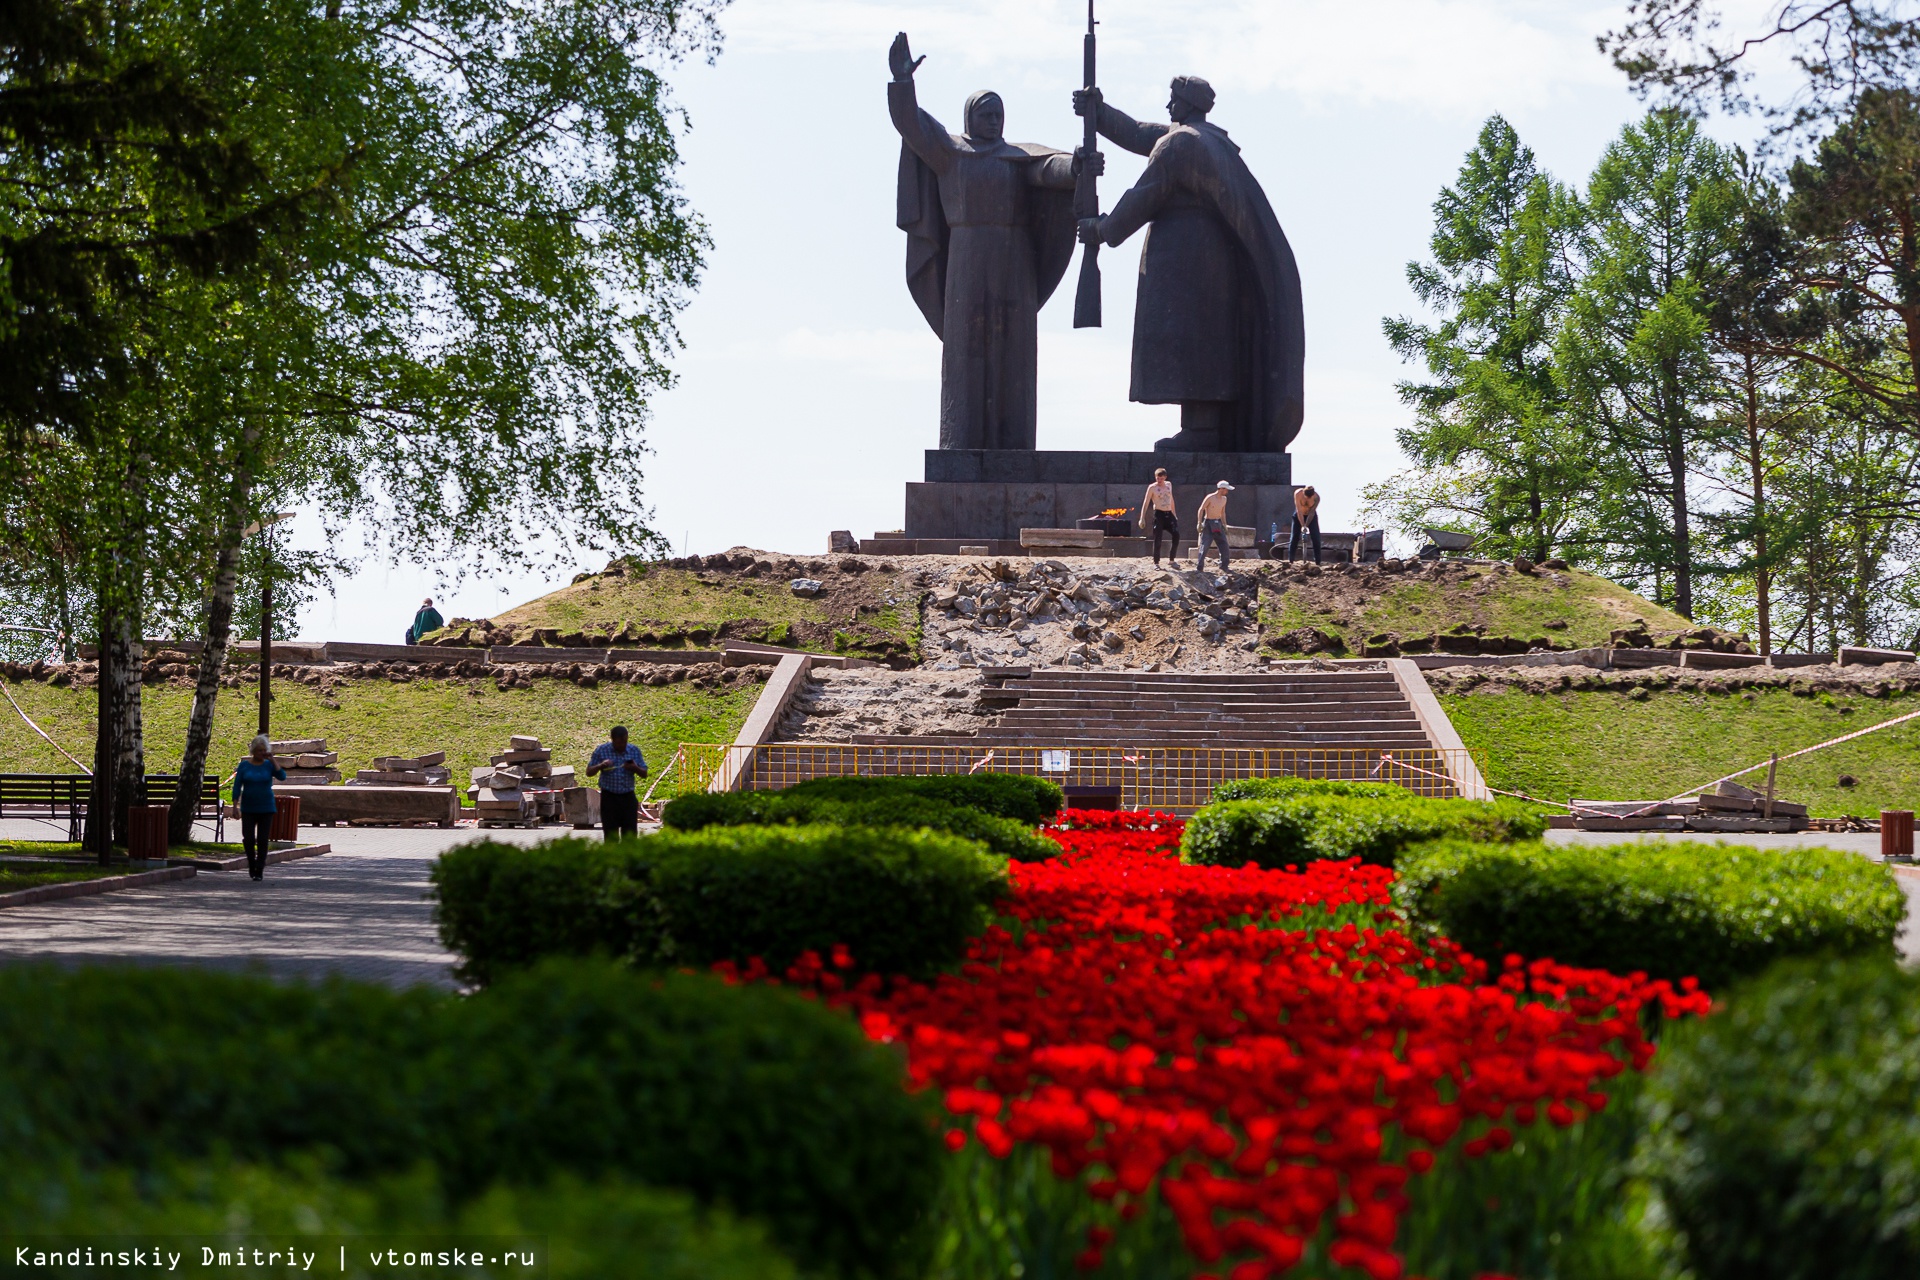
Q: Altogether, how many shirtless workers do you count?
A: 3